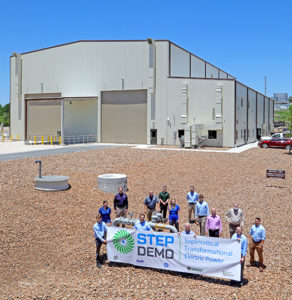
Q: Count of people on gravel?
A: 14